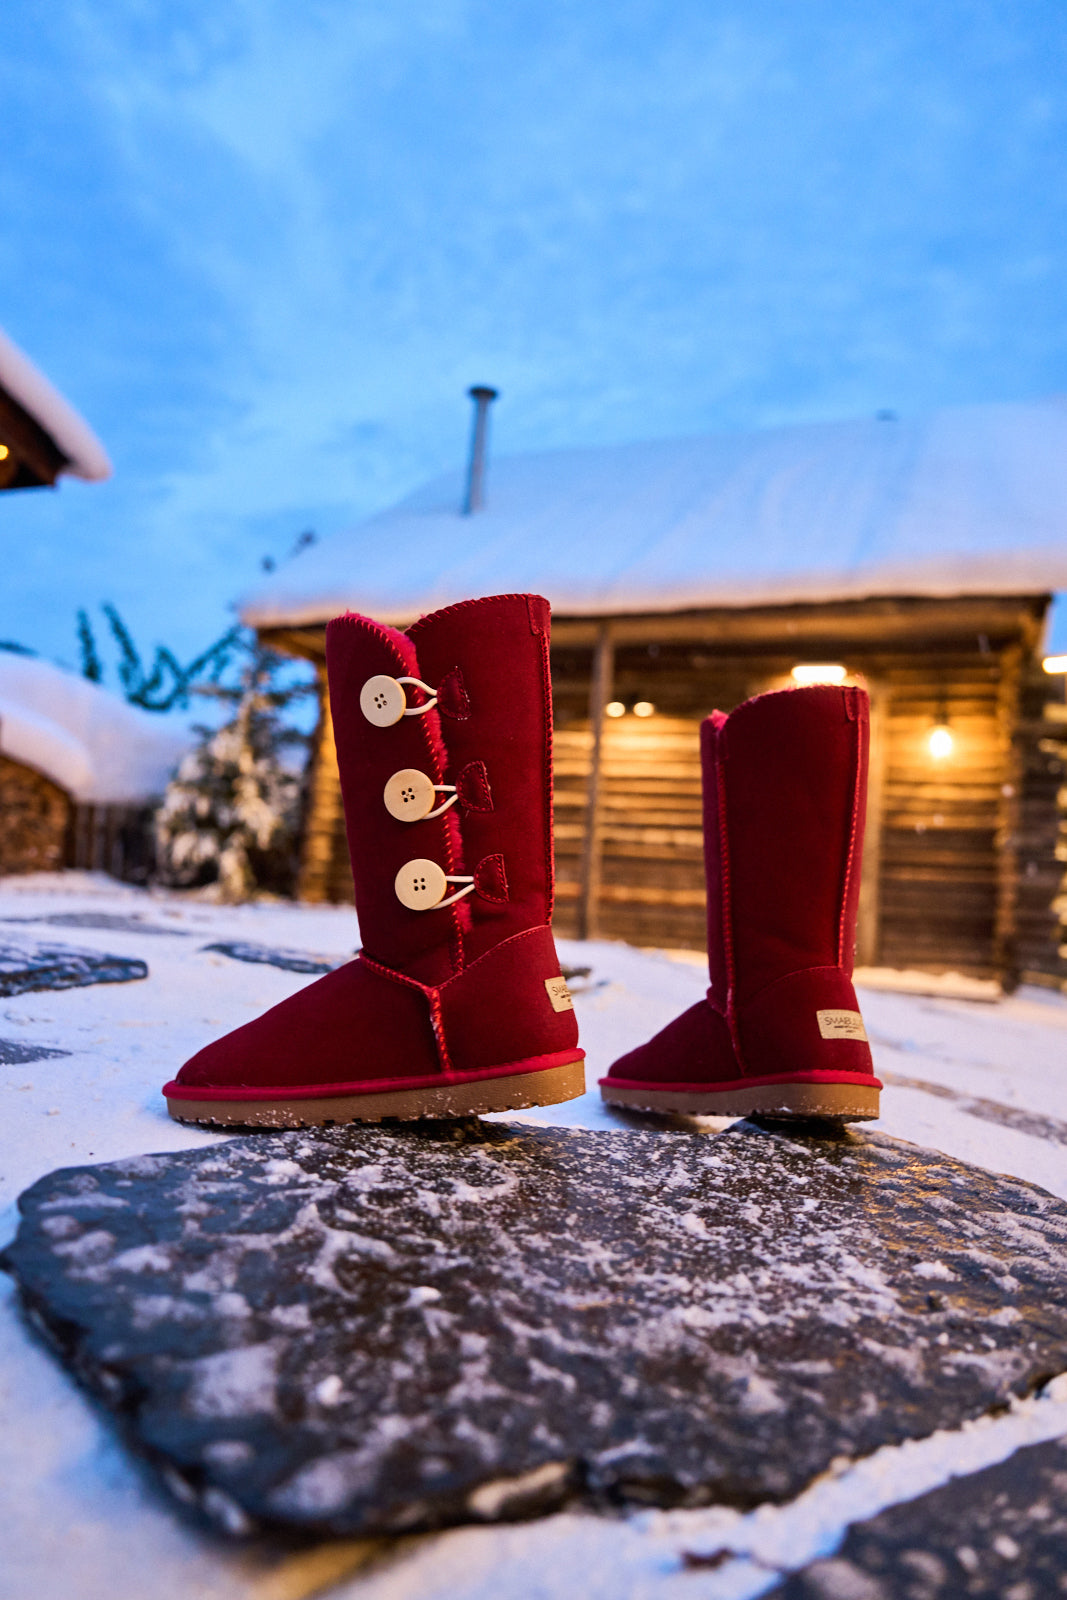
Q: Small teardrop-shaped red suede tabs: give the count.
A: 3